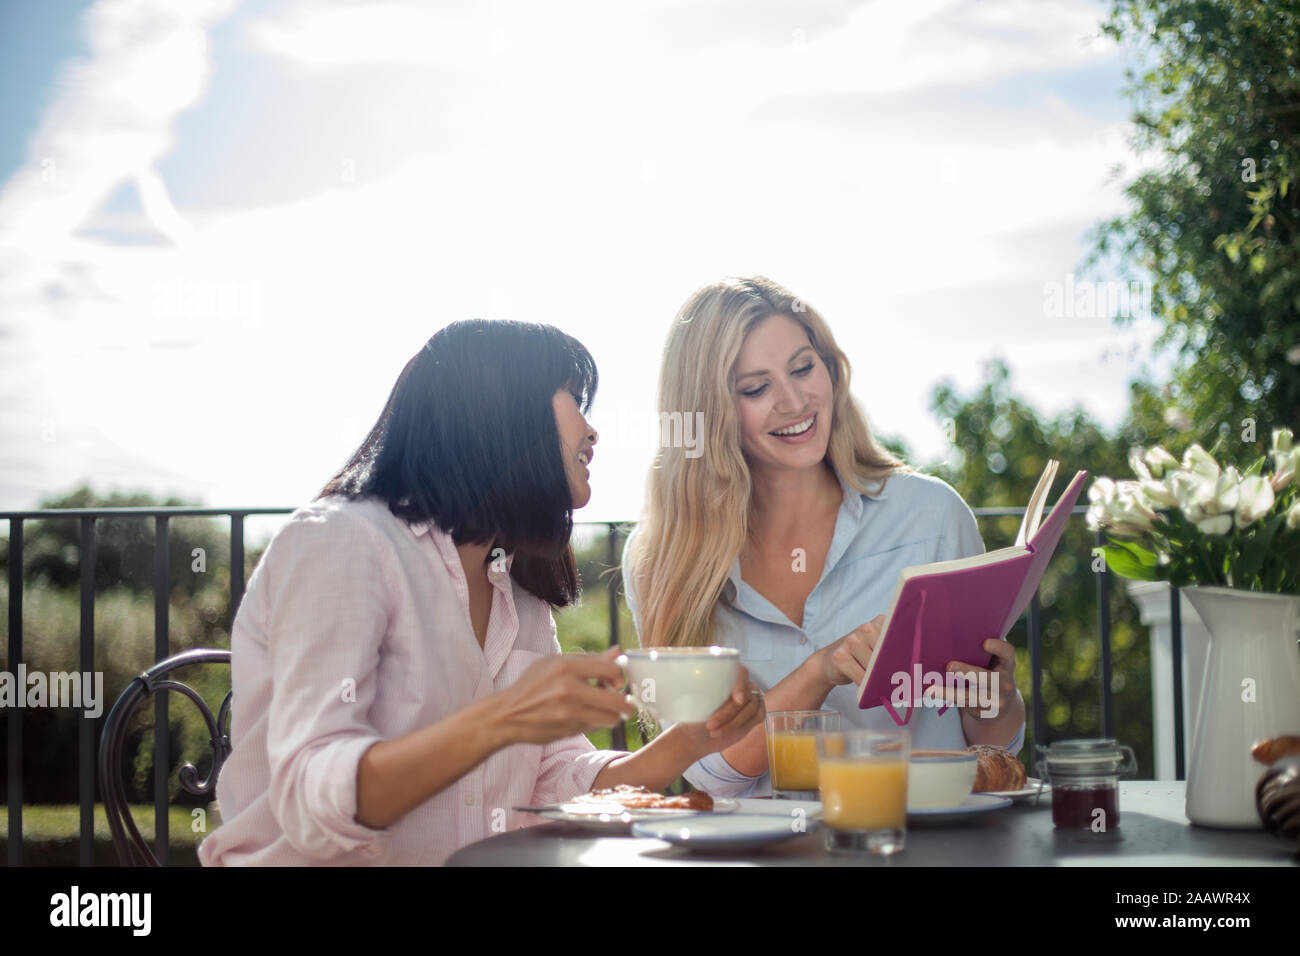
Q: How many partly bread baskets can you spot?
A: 1